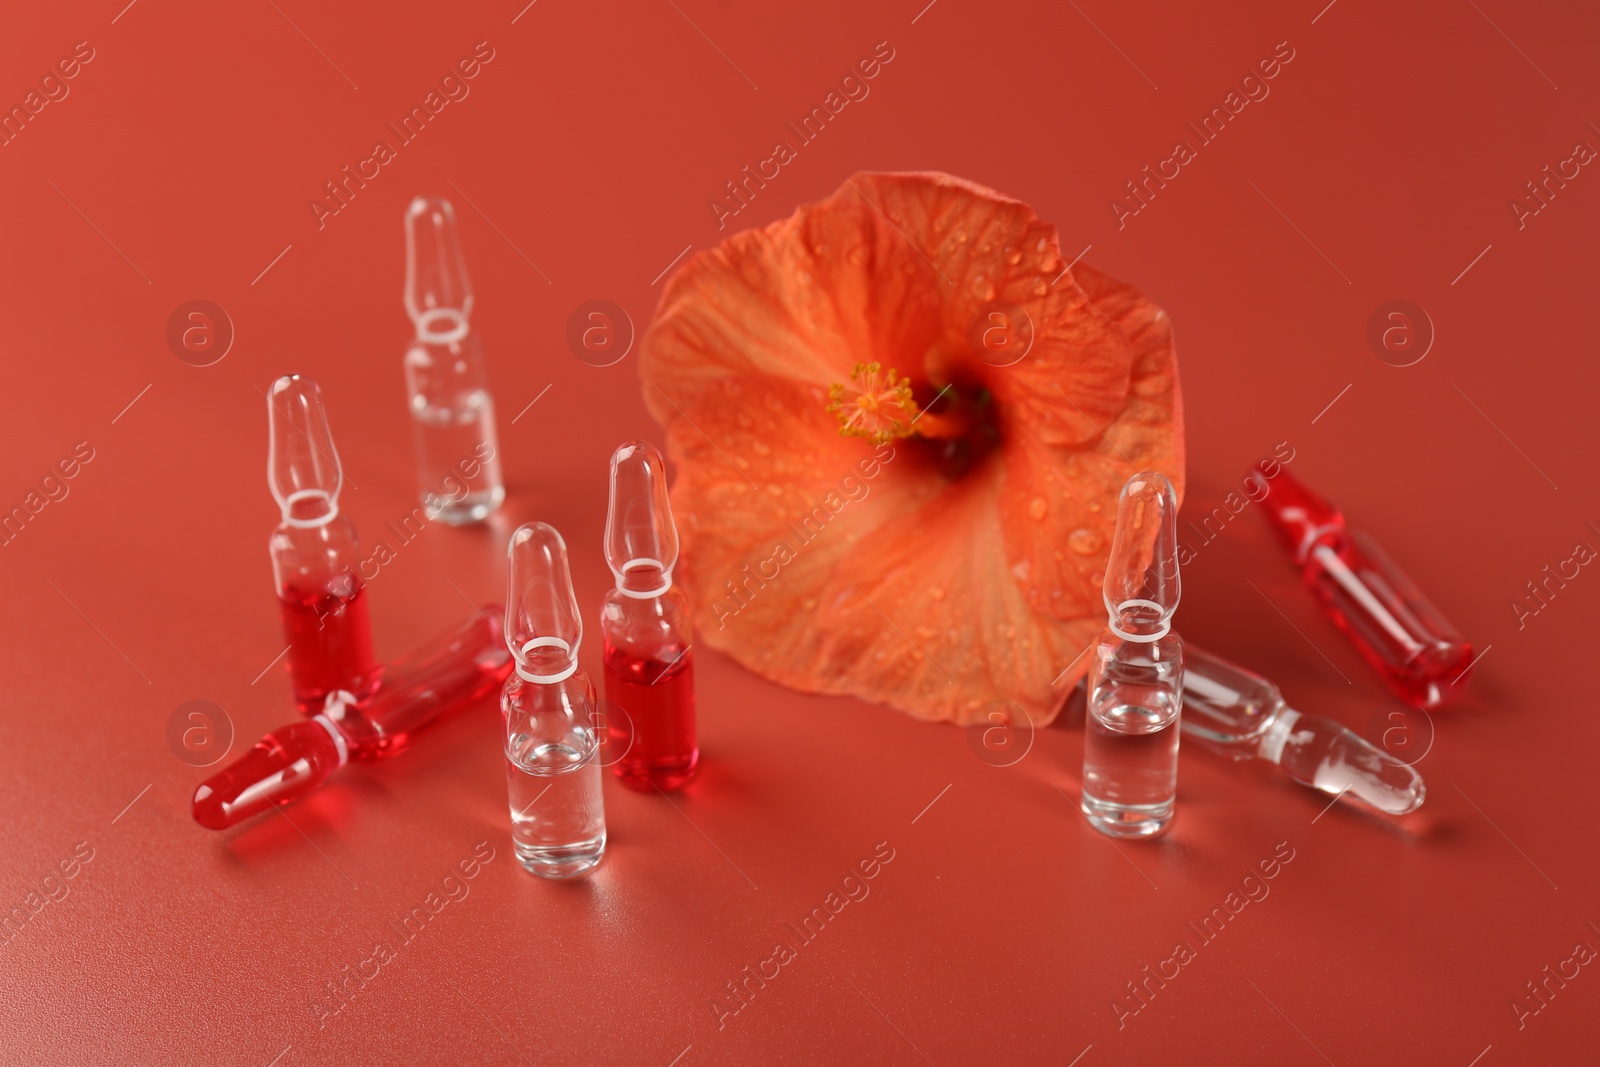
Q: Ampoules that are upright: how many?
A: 5